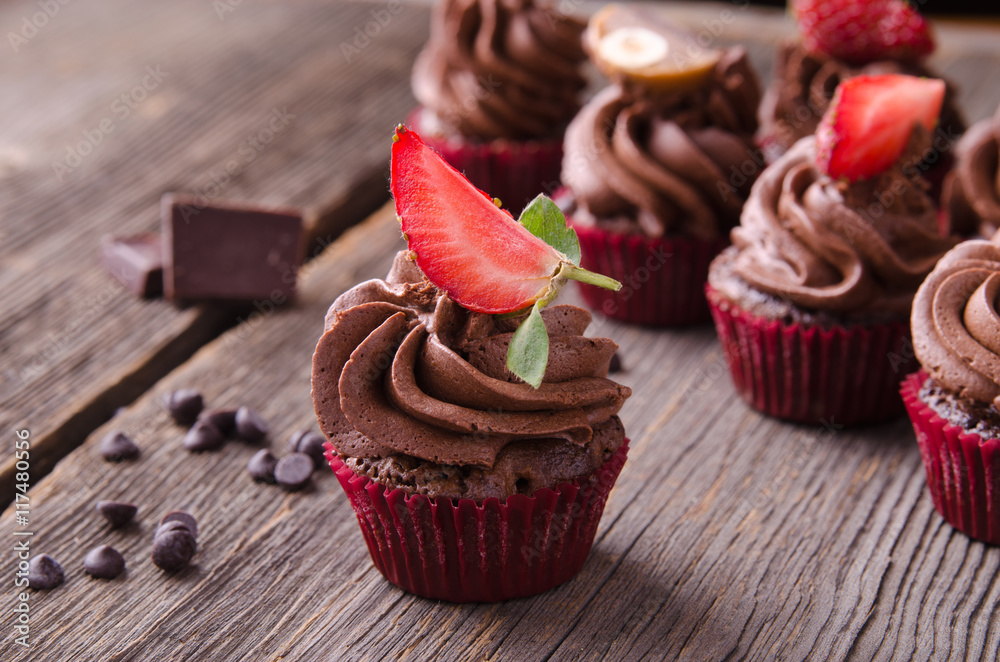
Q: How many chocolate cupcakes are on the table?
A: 7